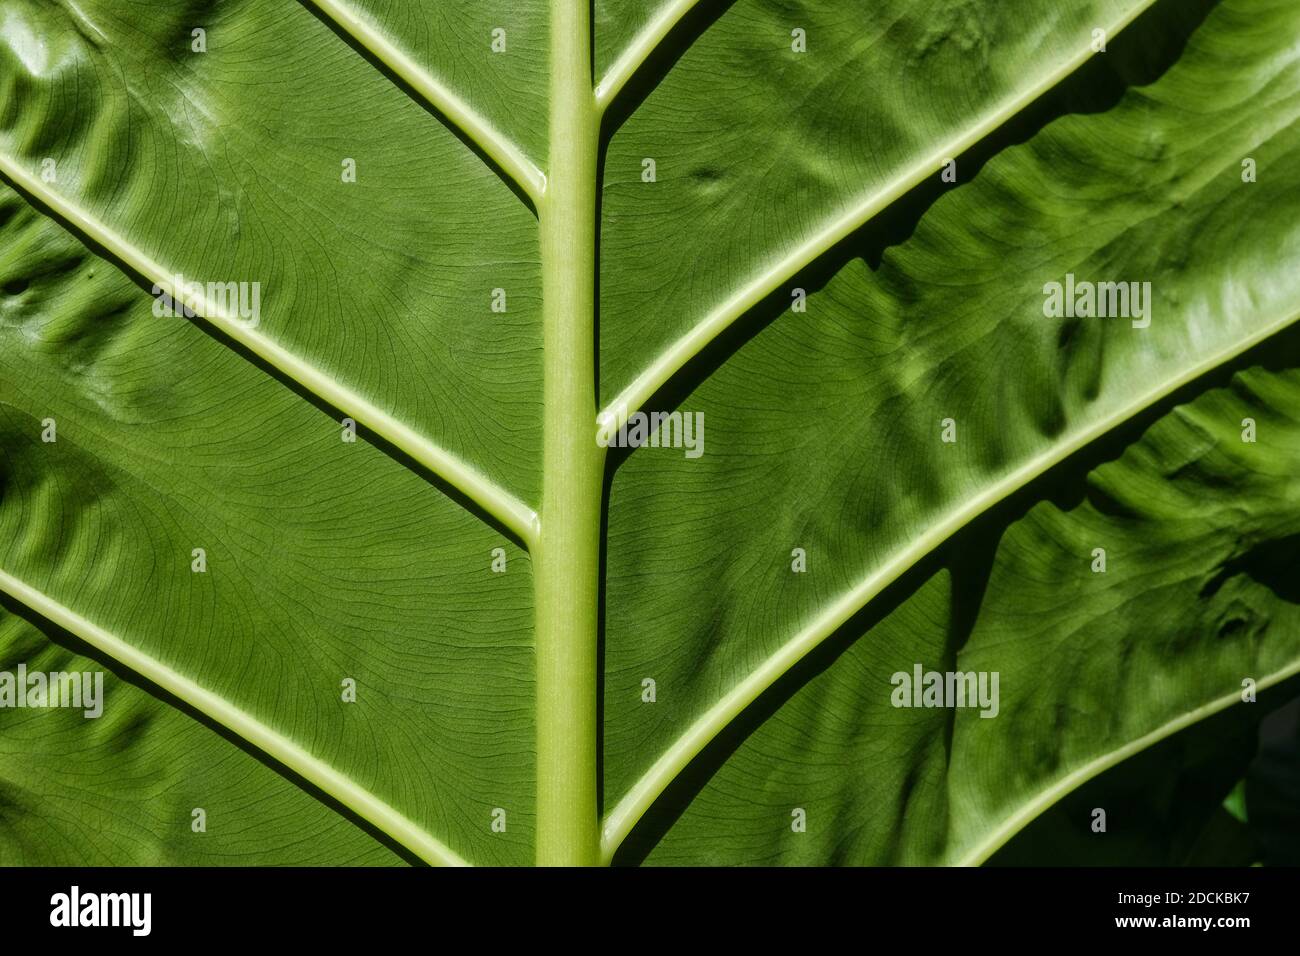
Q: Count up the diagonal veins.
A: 7